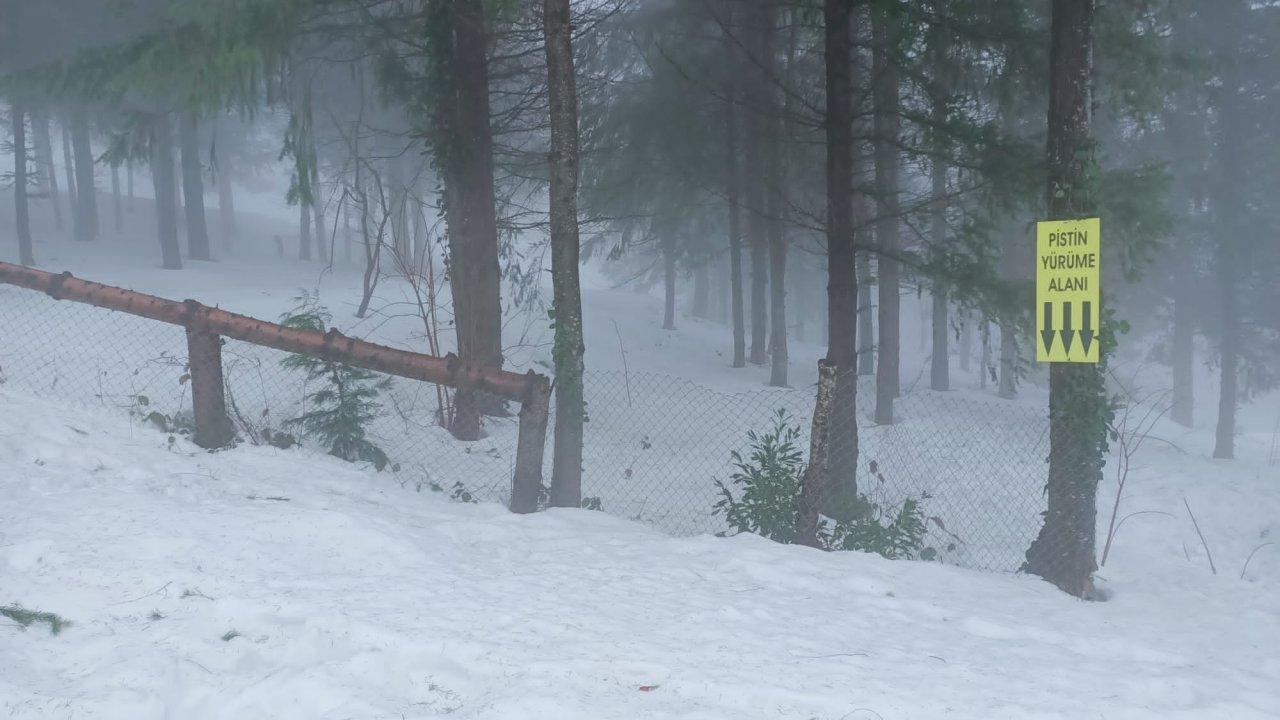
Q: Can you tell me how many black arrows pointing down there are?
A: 3